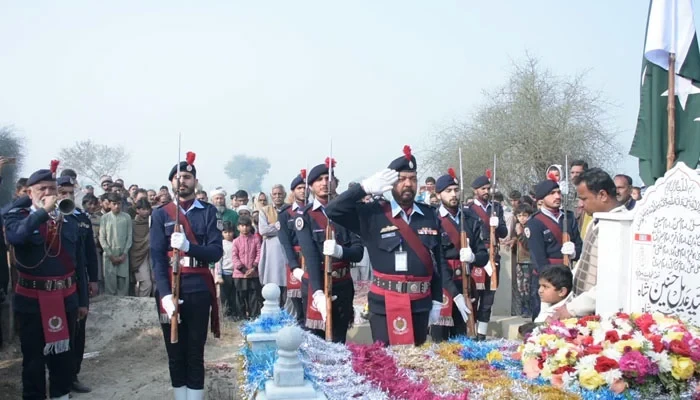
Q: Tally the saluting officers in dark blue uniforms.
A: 1